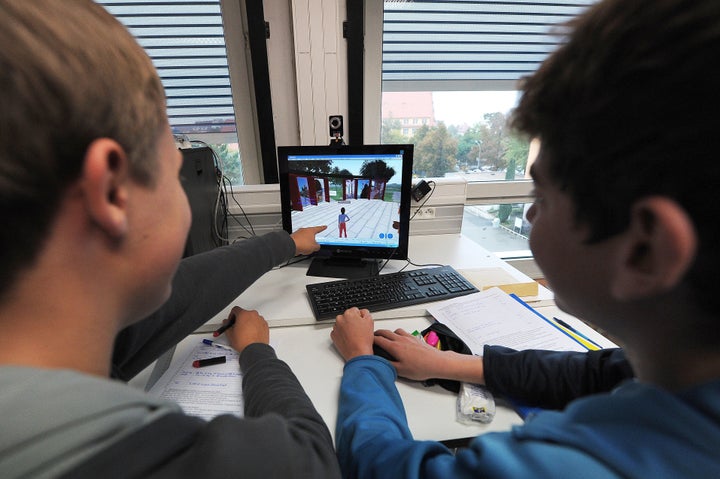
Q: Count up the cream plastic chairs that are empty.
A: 0